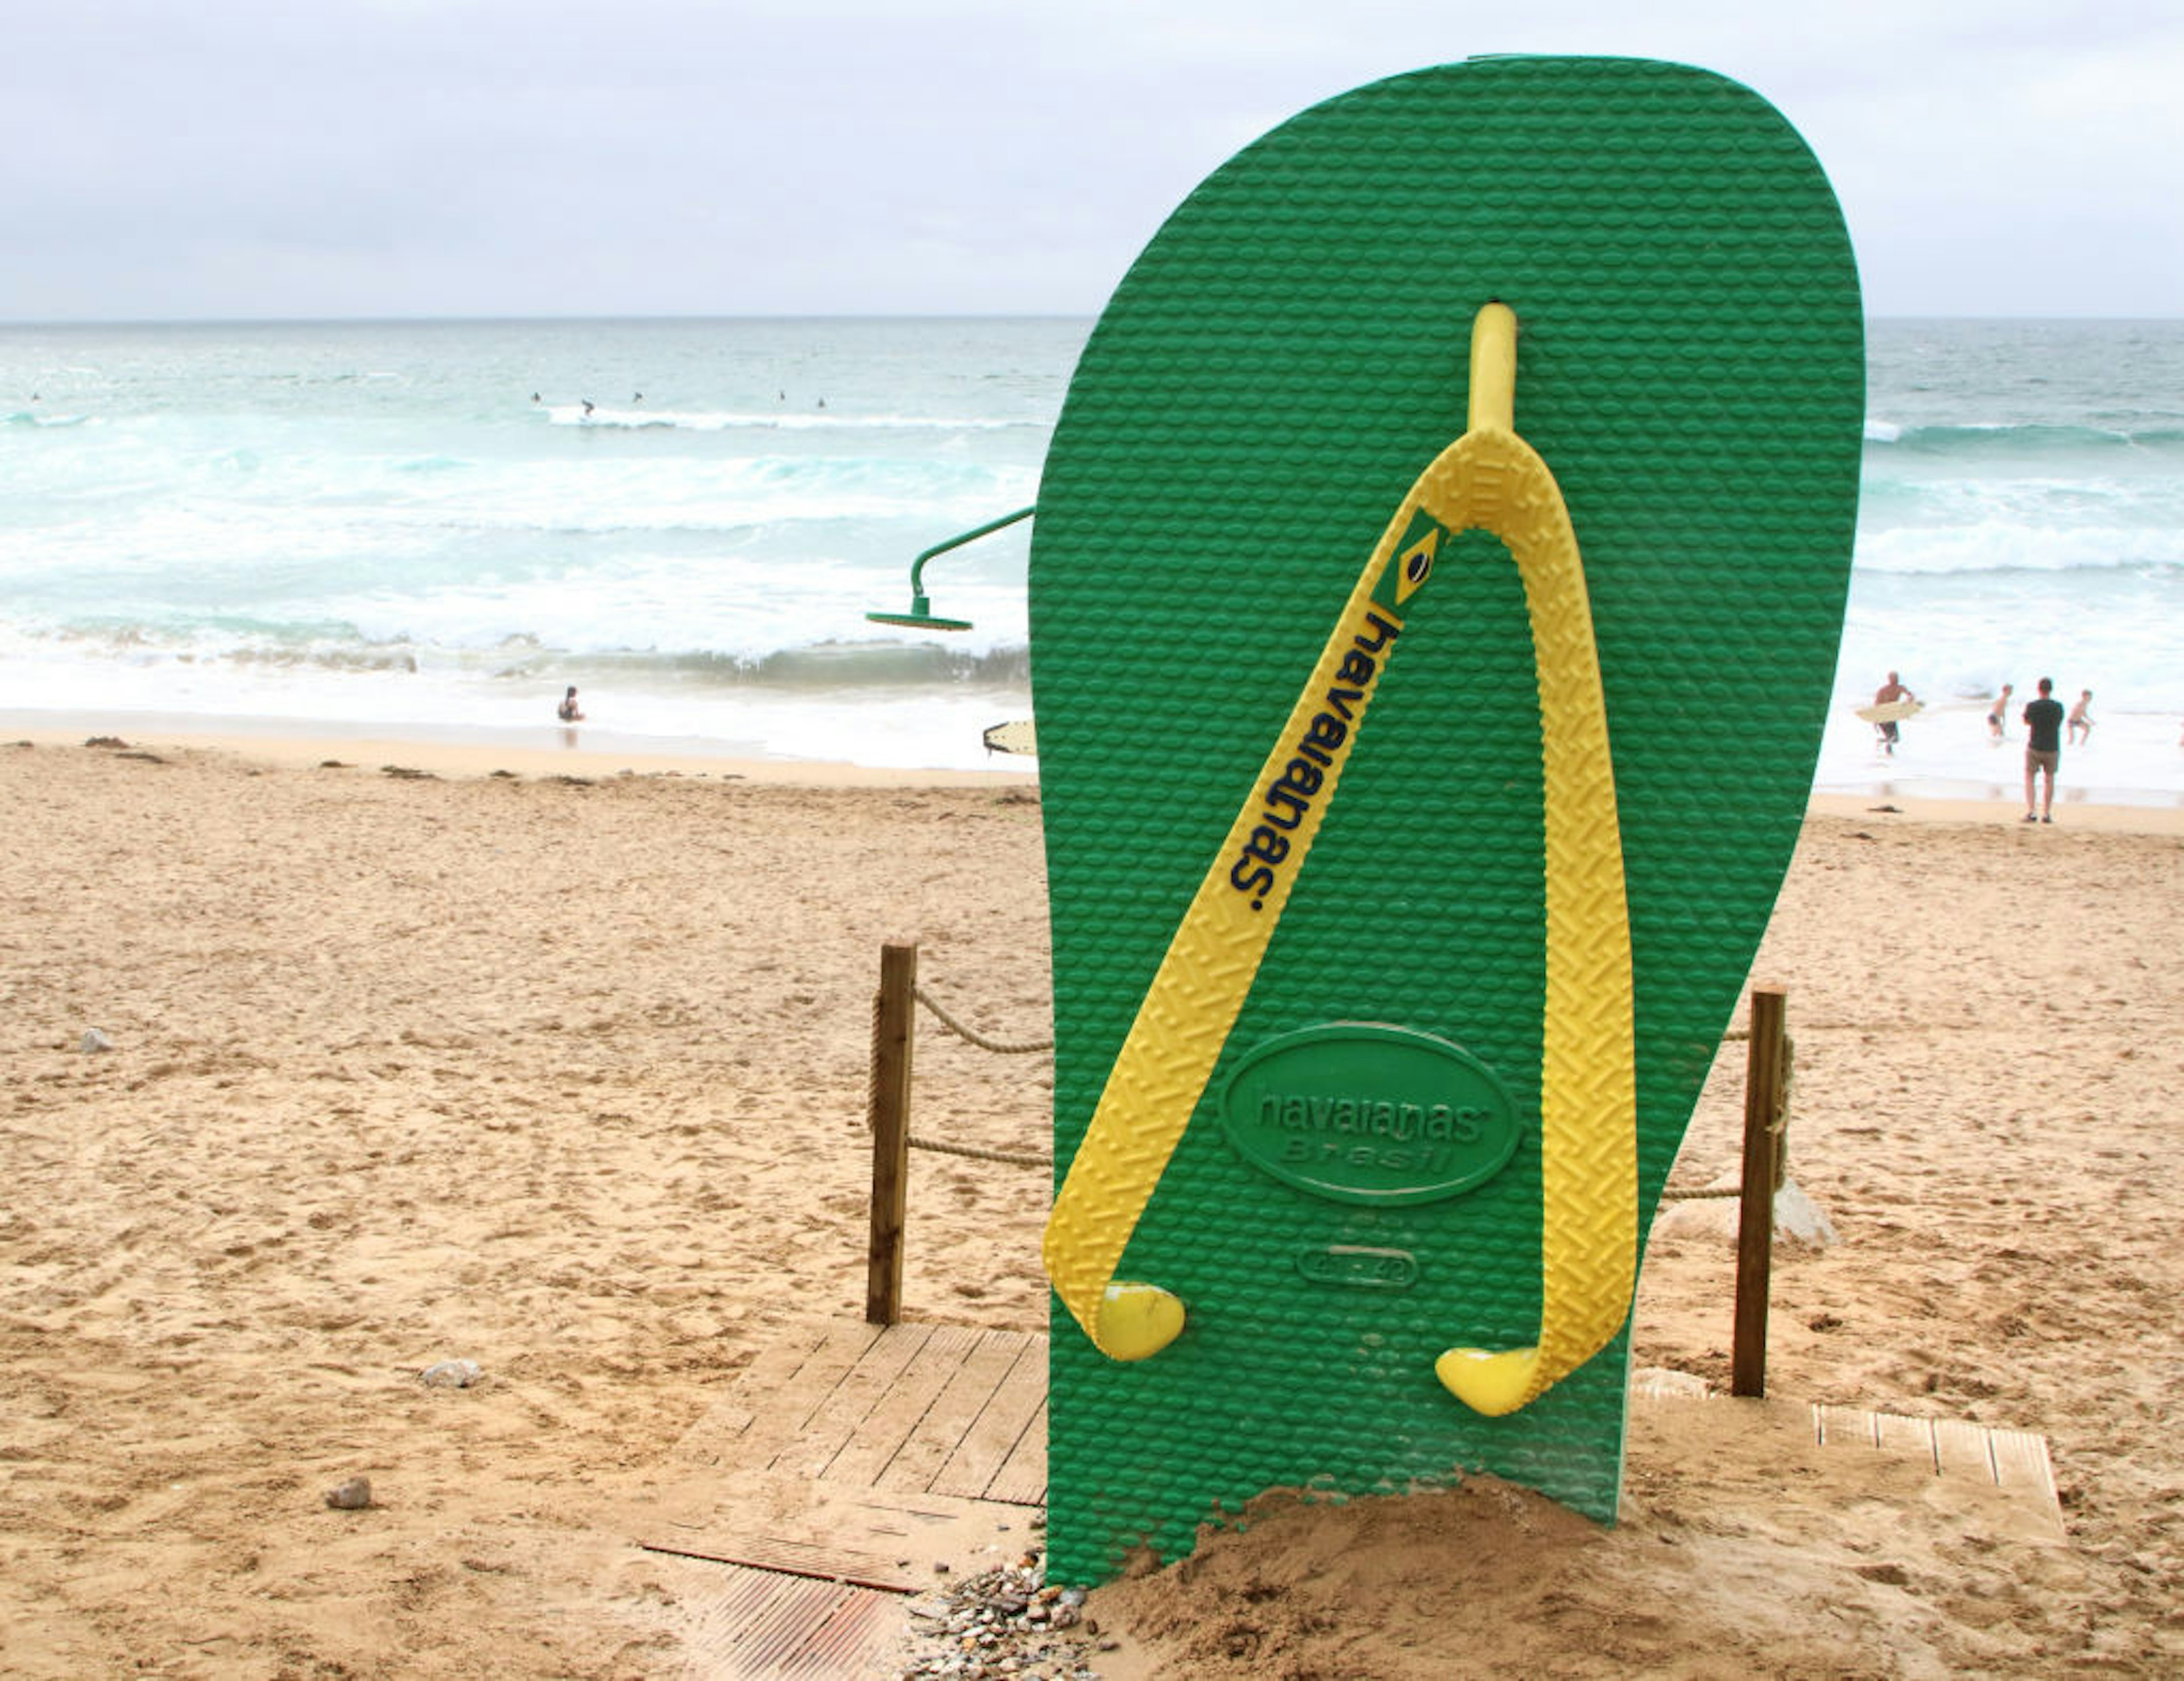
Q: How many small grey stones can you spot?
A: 3